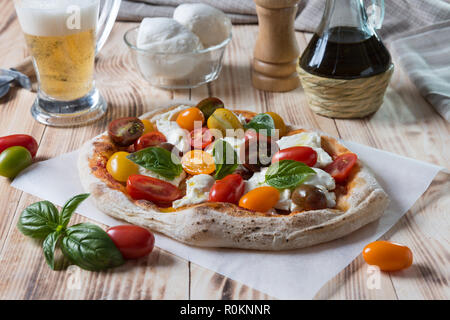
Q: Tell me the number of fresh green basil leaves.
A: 8